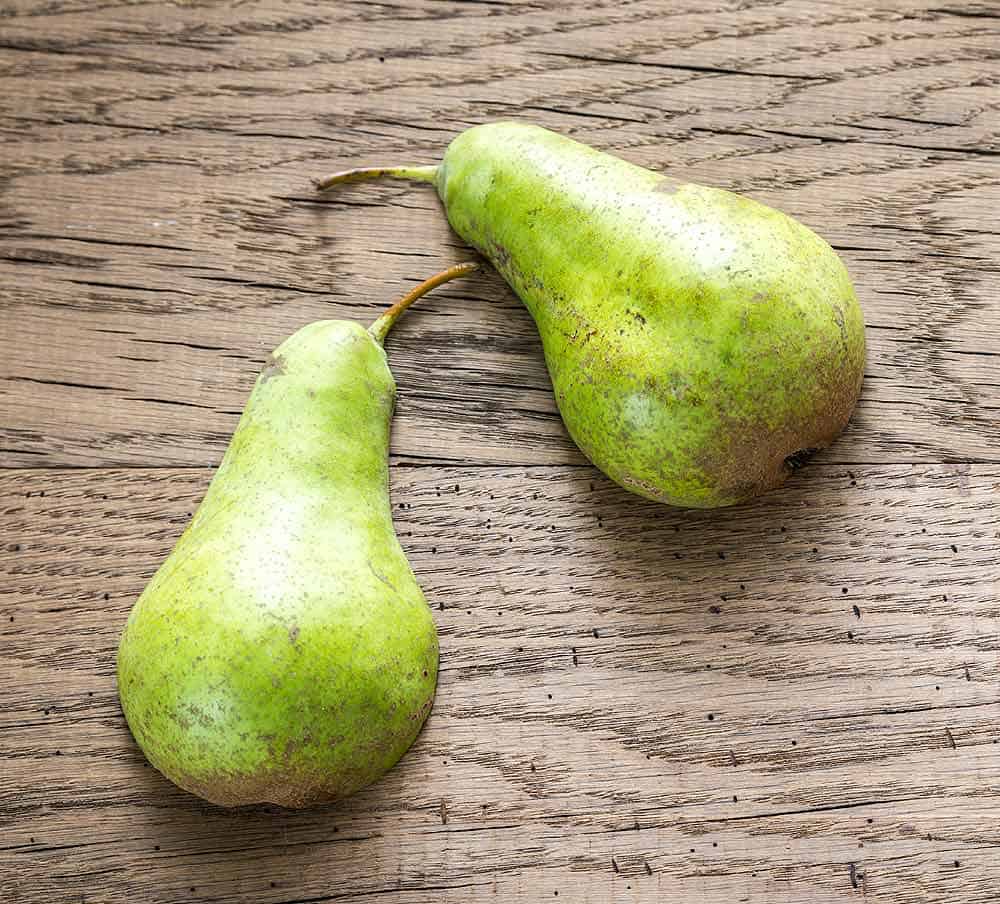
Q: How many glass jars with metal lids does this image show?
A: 0